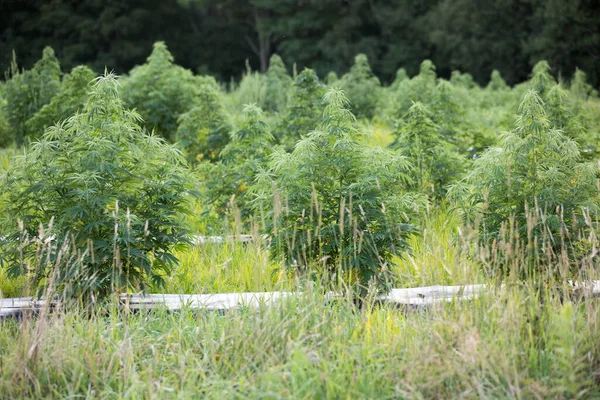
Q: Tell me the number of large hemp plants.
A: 3